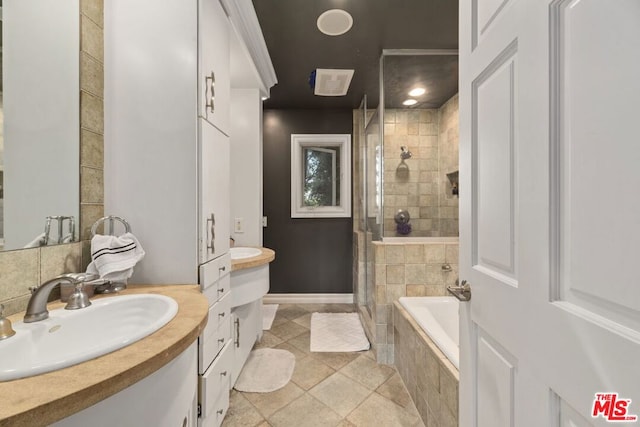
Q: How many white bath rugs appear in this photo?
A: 3